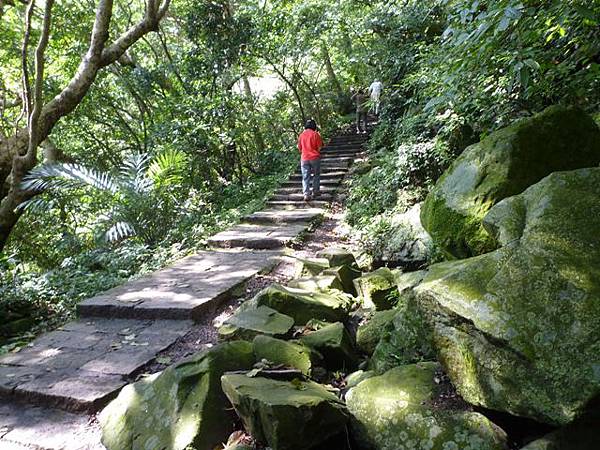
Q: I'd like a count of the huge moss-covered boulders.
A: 2